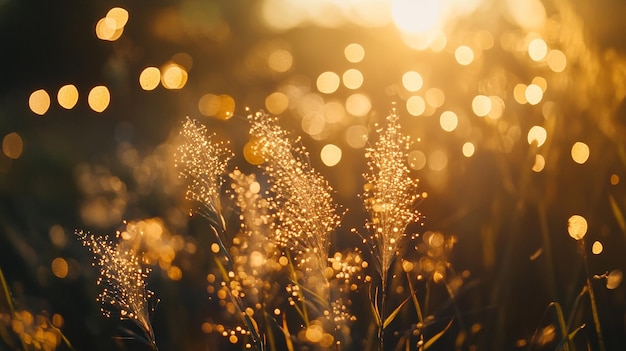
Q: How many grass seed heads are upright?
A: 4